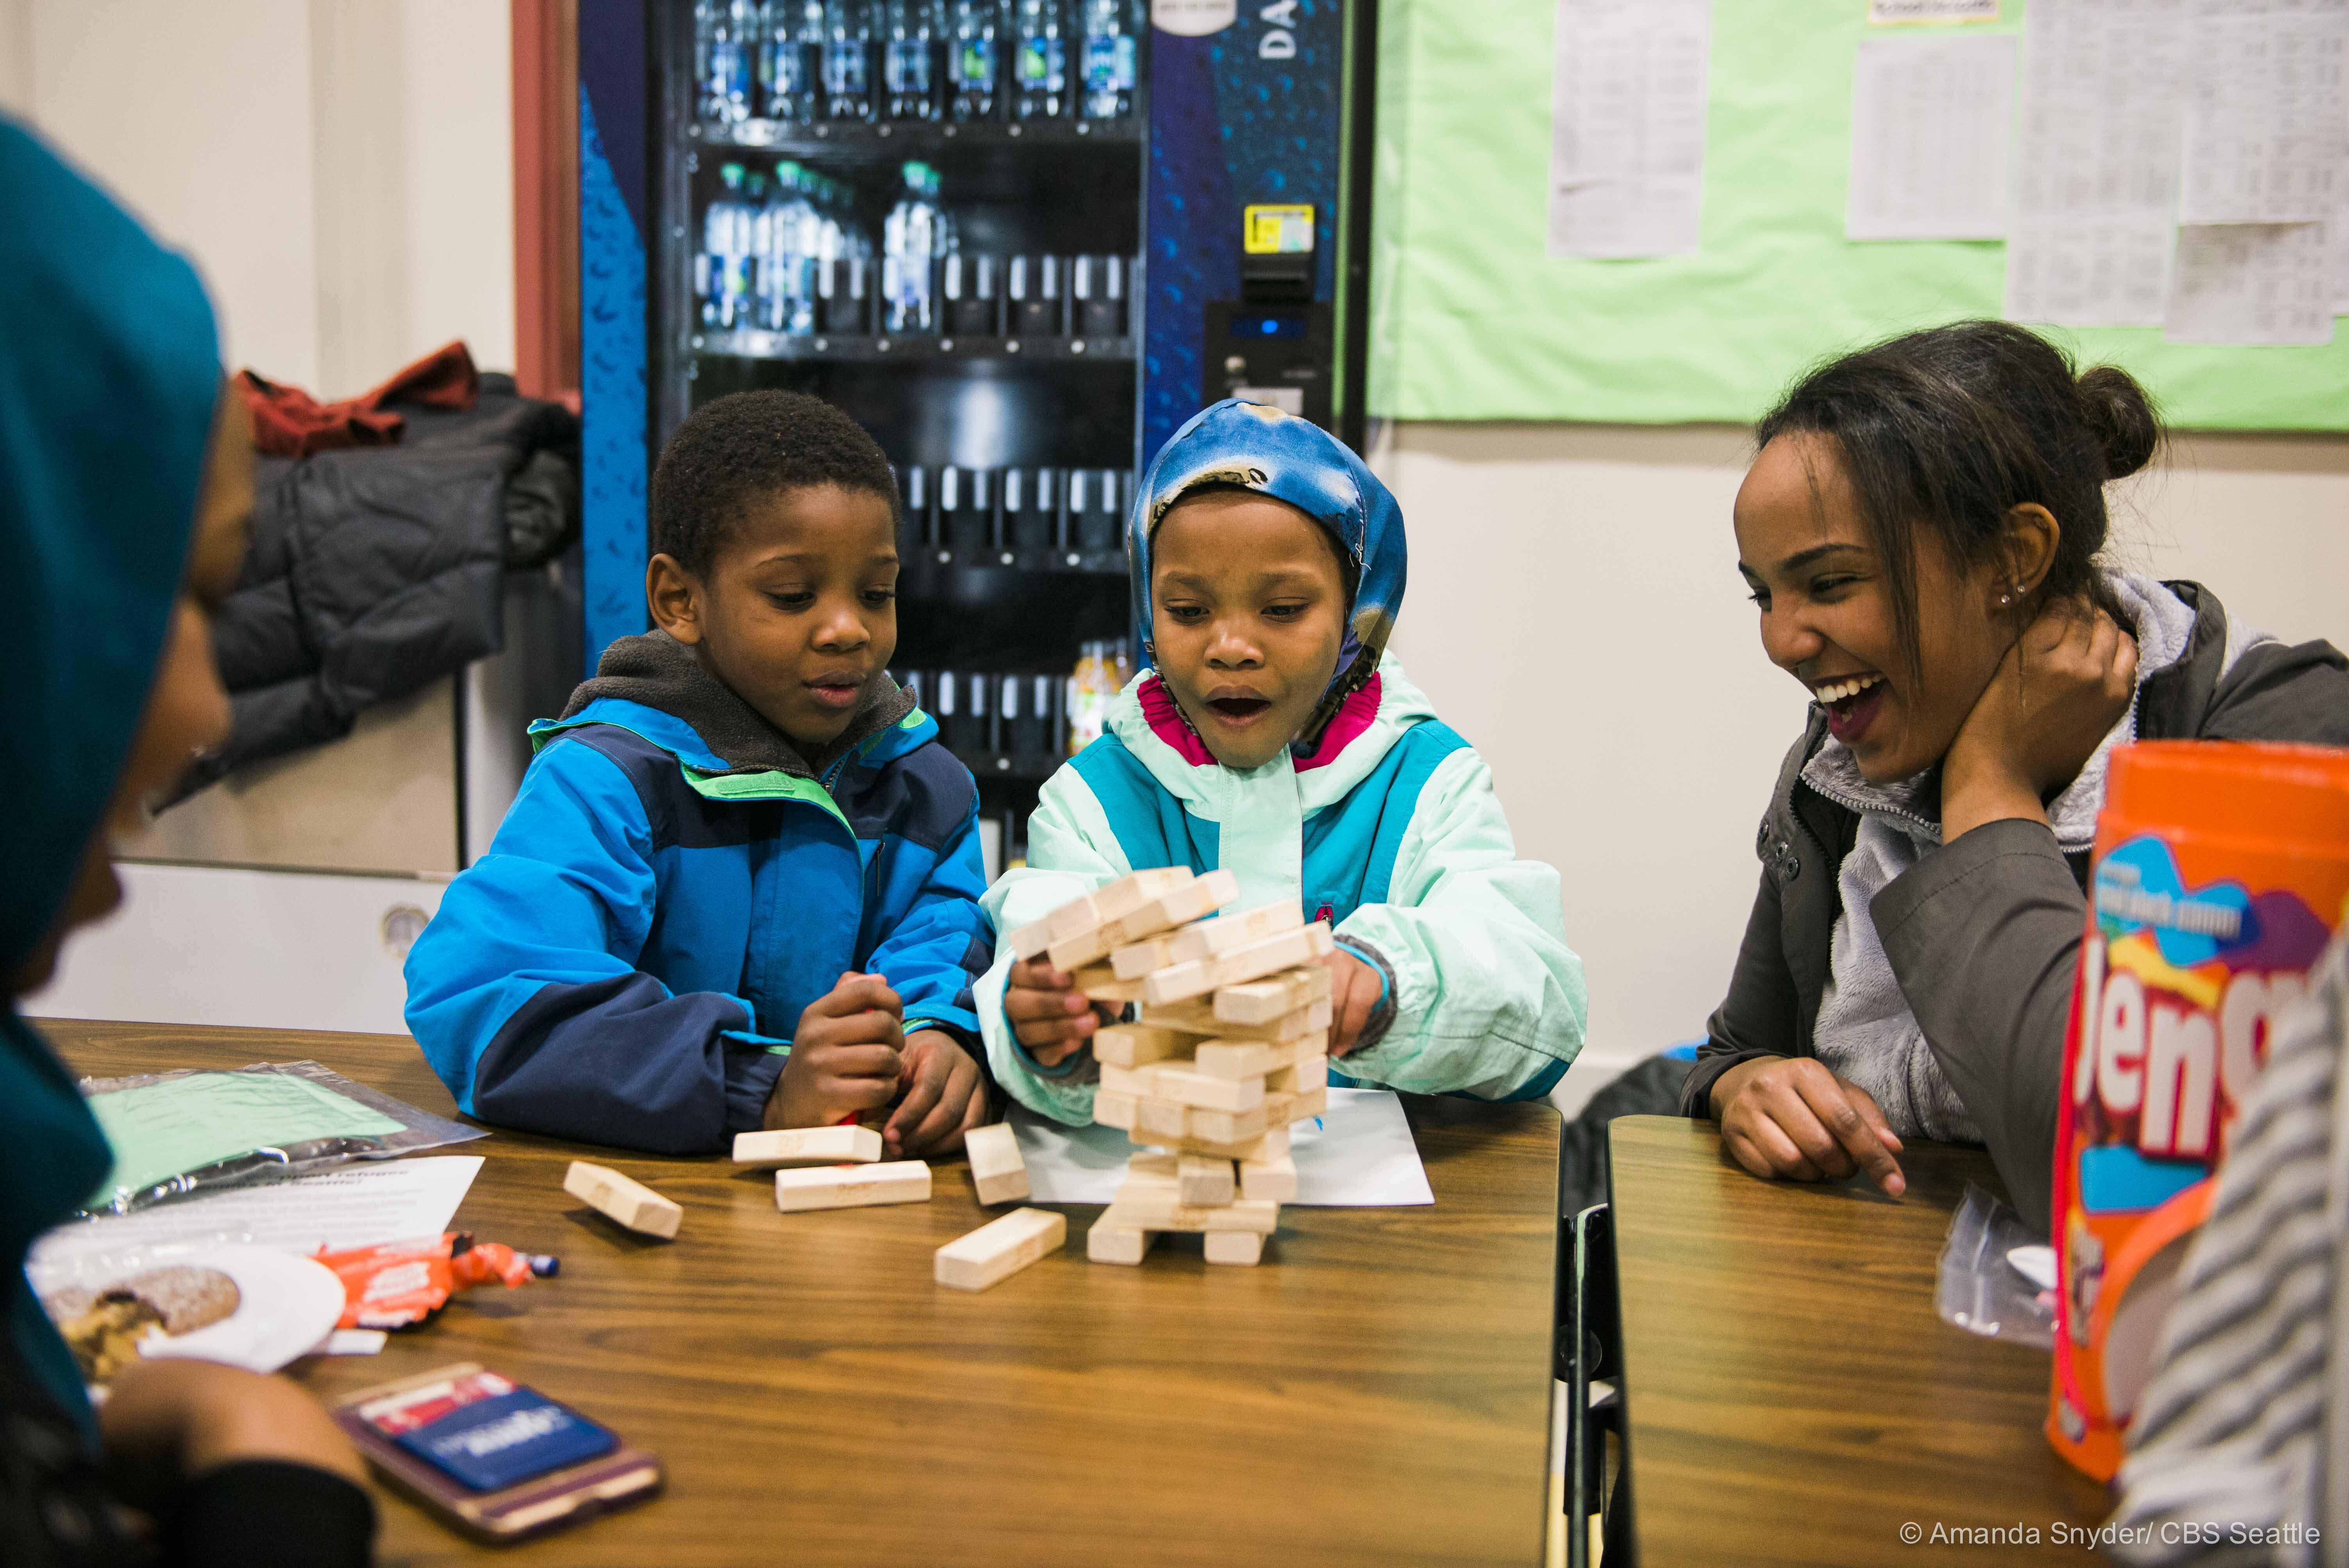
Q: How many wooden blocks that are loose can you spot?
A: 5